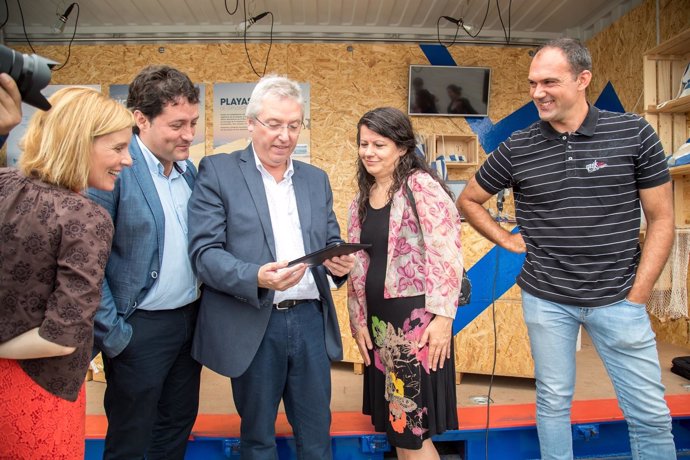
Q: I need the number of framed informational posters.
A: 3